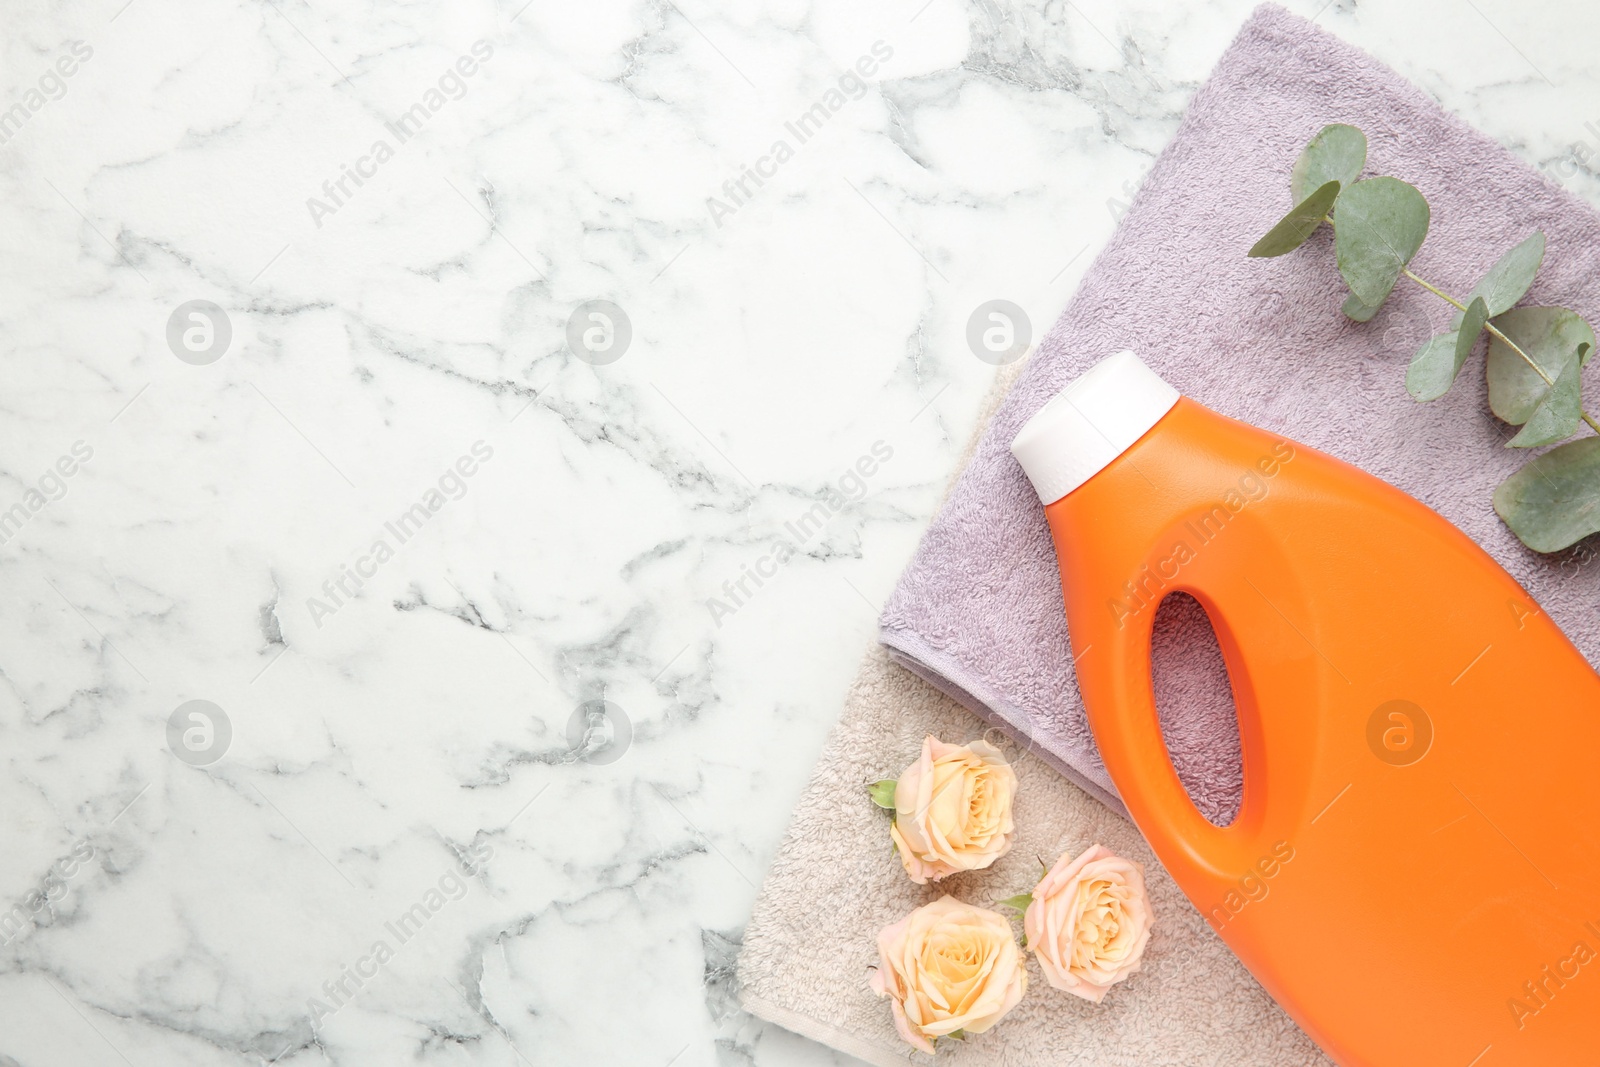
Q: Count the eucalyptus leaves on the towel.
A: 9